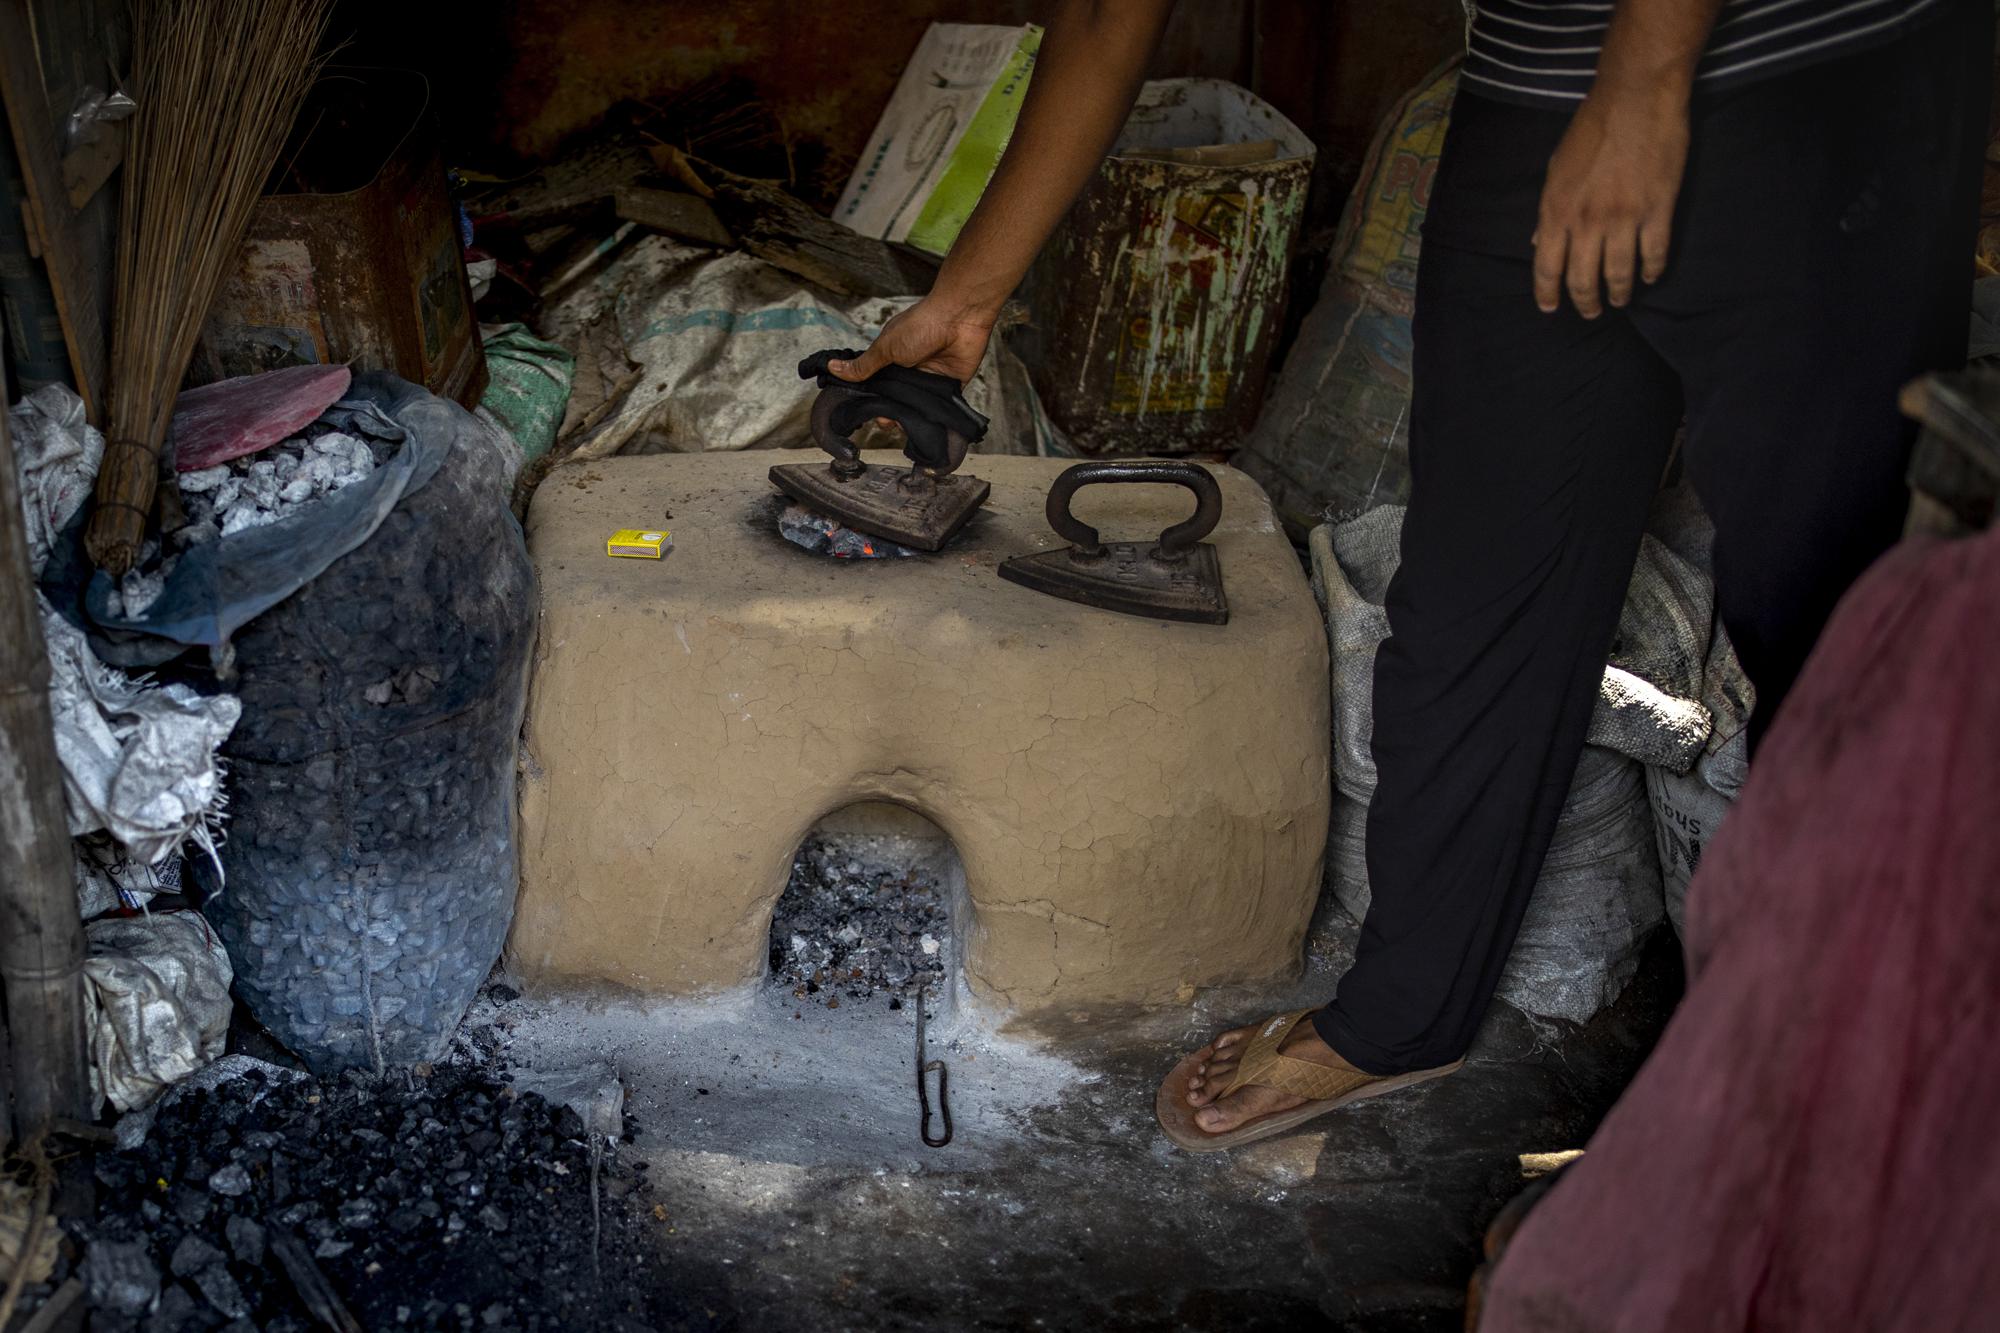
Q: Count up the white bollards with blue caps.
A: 0